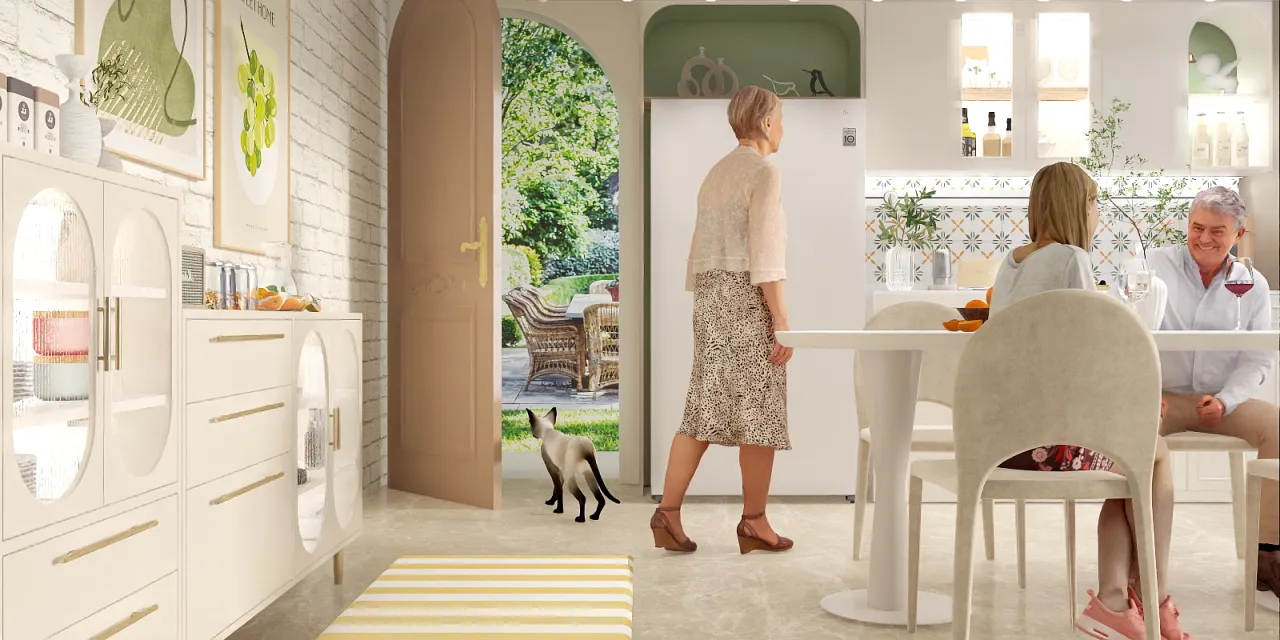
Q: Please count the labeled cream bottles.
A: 3